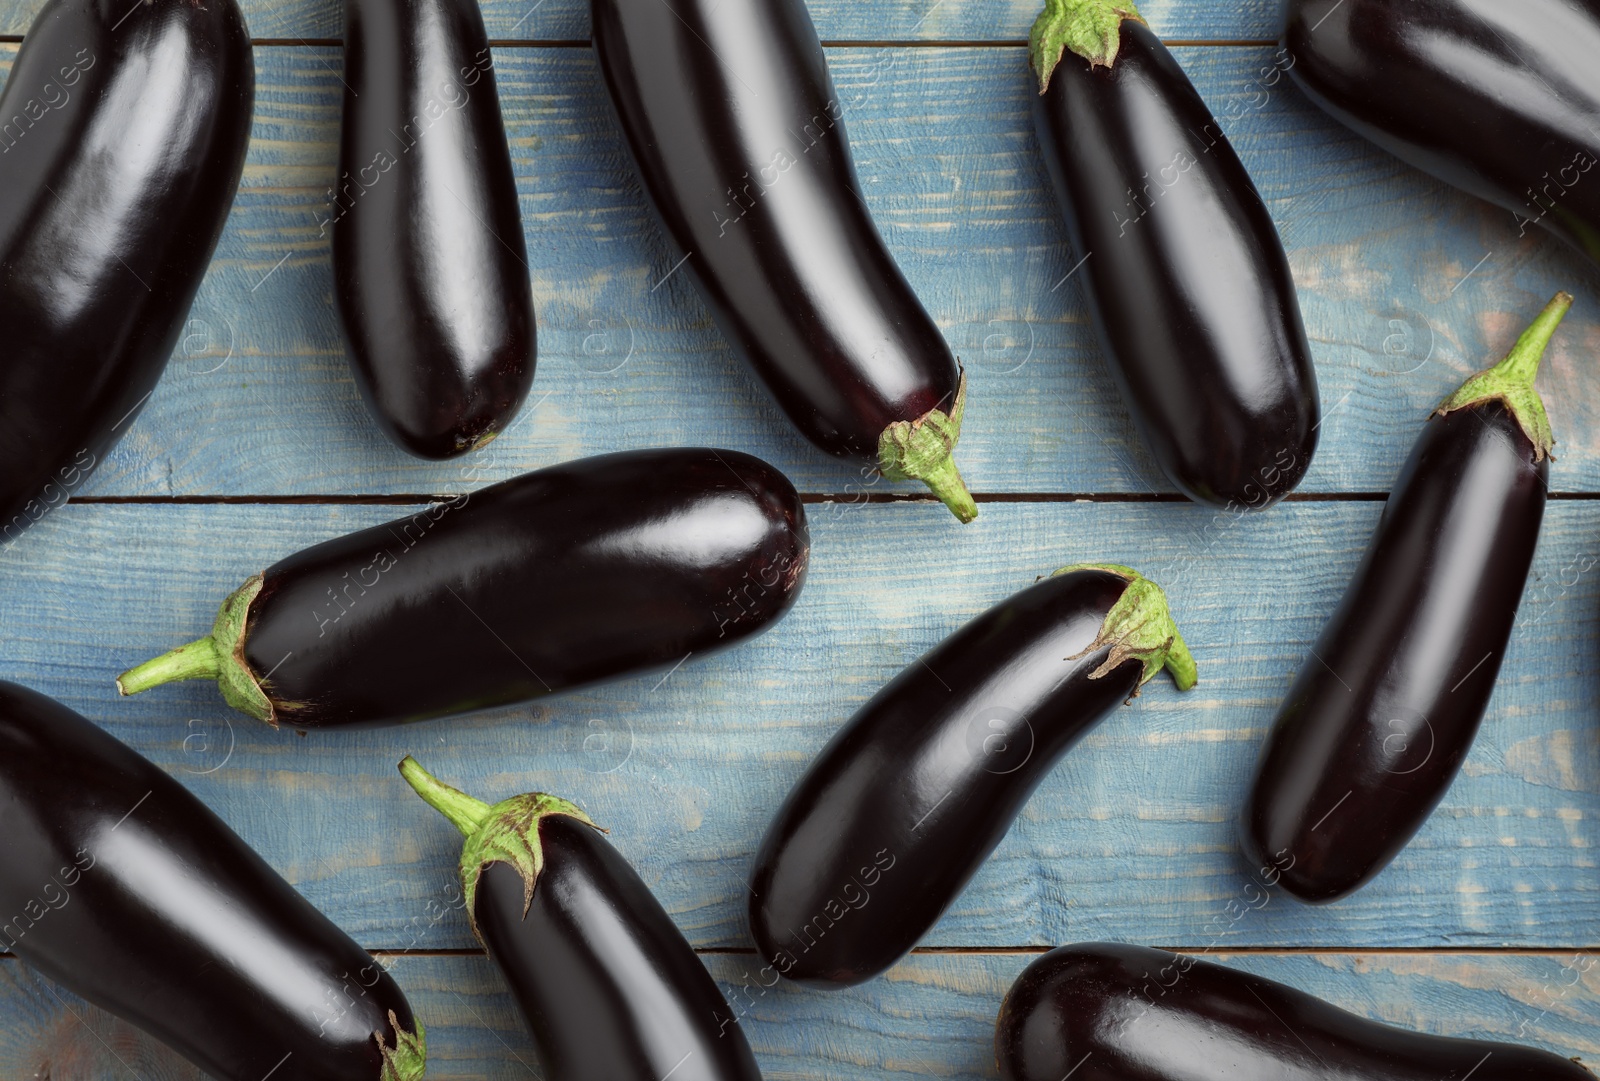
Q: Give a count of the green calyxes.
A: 7